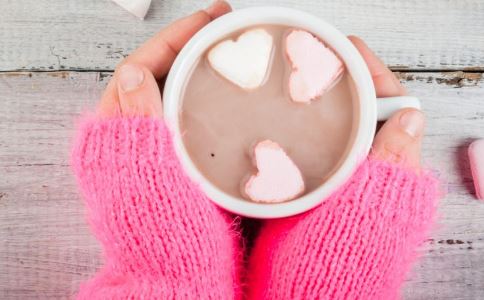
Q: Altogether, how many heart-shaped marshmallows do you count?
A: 3